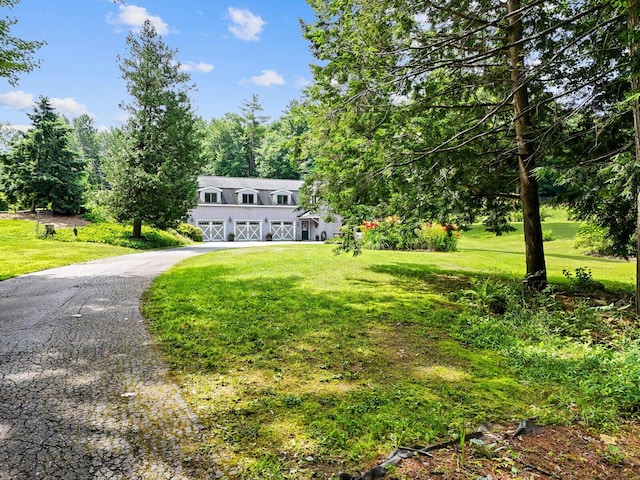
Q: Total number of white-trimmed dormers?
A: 3